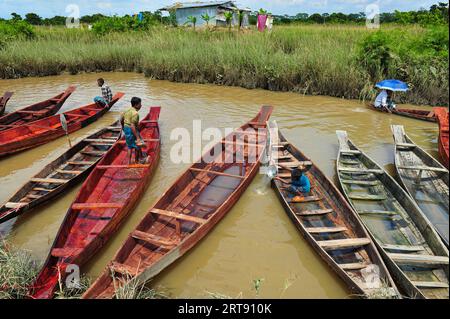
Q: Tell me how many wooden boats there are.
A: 11